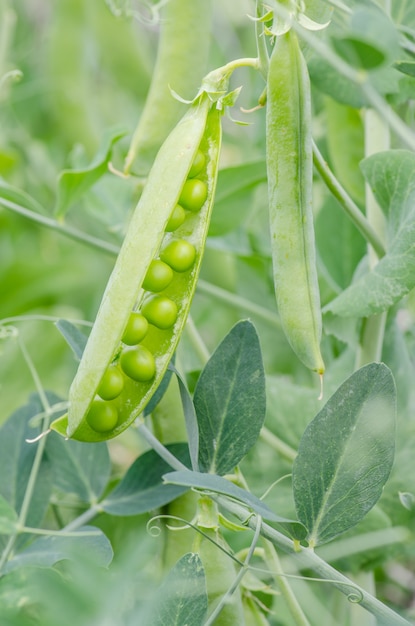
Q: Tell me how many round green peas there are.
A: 10